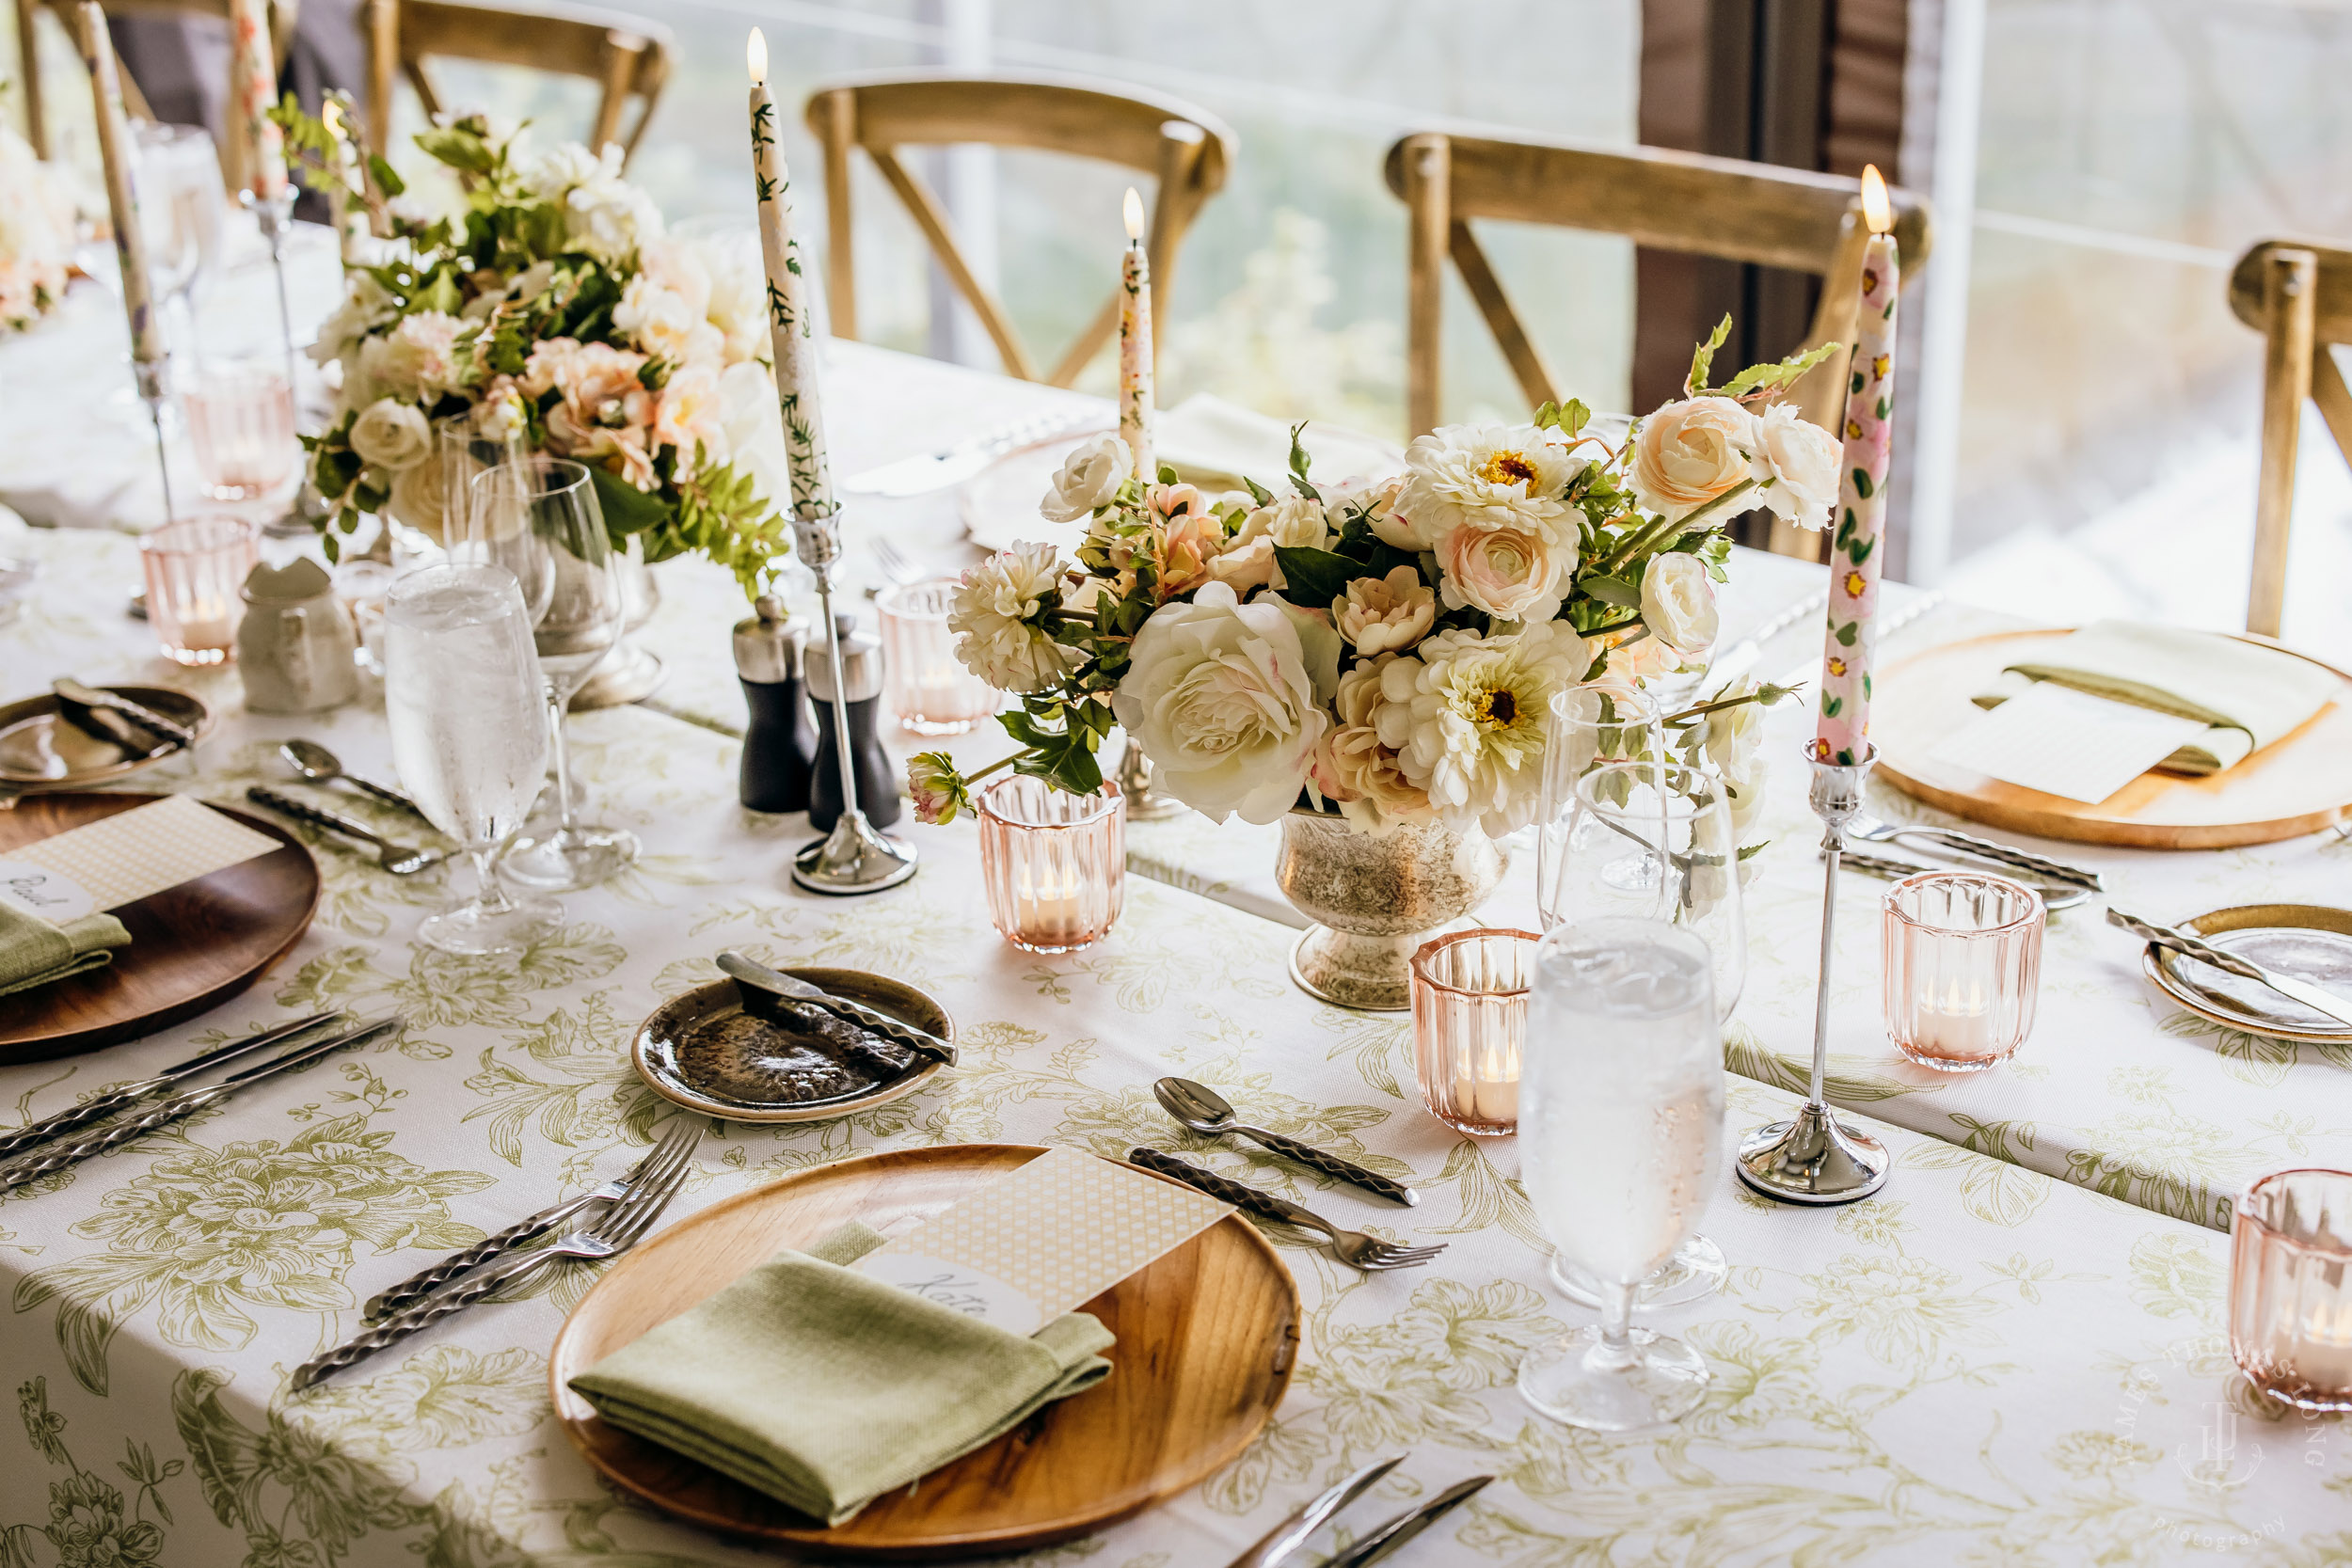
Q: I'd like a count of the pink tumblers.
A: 7